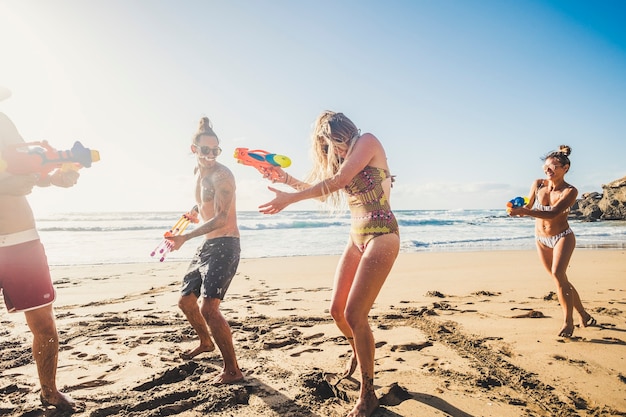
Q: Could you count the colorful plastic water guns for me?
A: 4